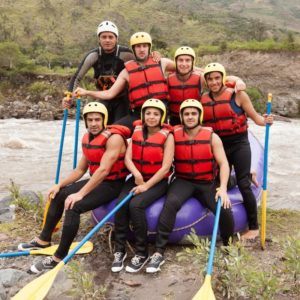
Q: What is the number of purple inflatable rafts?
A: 1